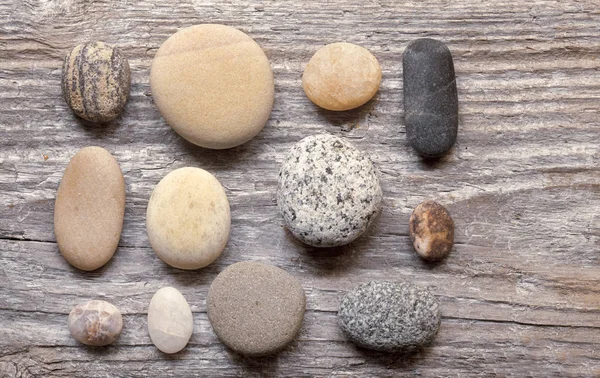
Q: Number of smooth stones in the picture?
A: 12